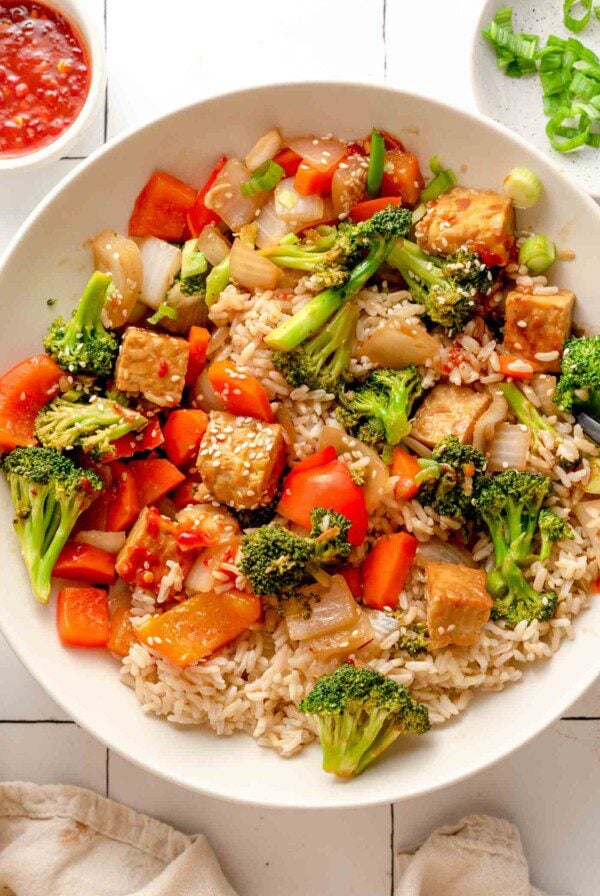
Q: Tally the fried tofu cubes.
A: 7